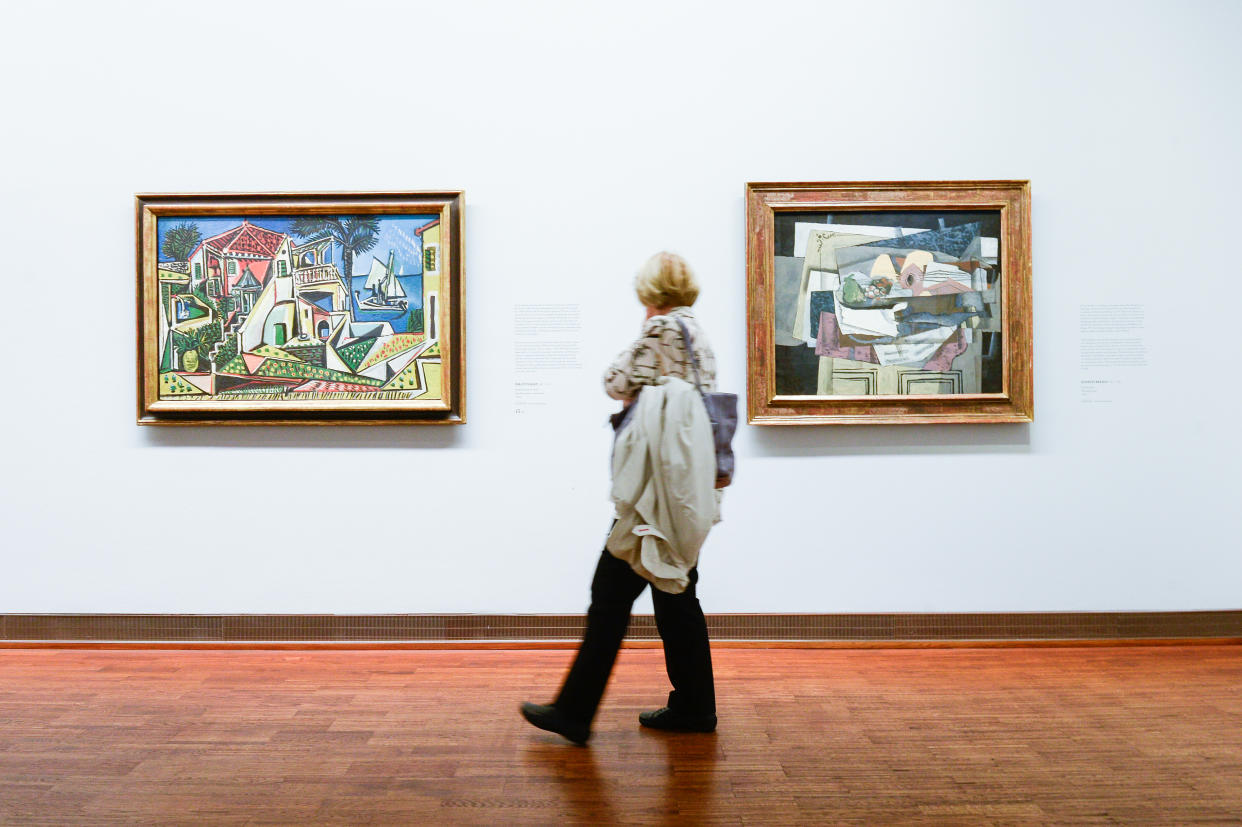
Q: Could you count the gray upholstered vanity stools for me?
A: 0